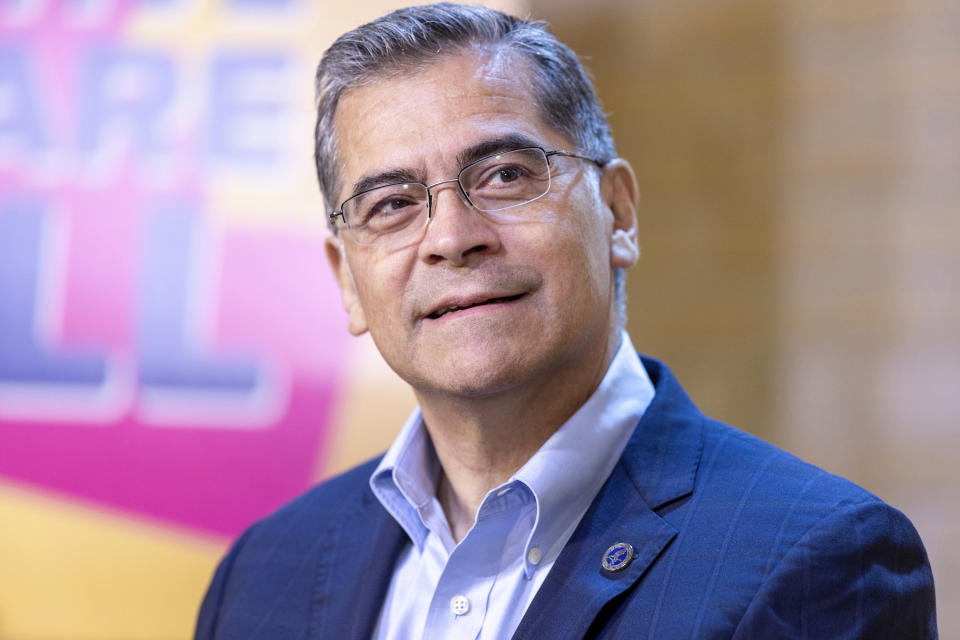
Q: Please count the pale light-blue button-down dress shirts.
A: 1